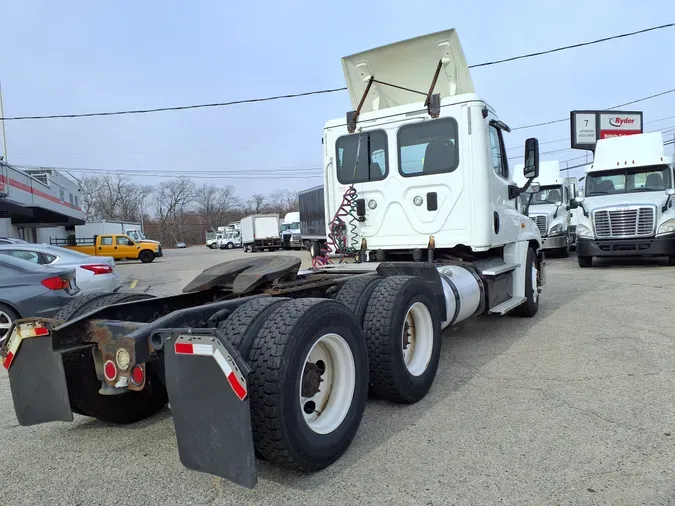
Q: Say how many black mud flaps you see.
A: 2